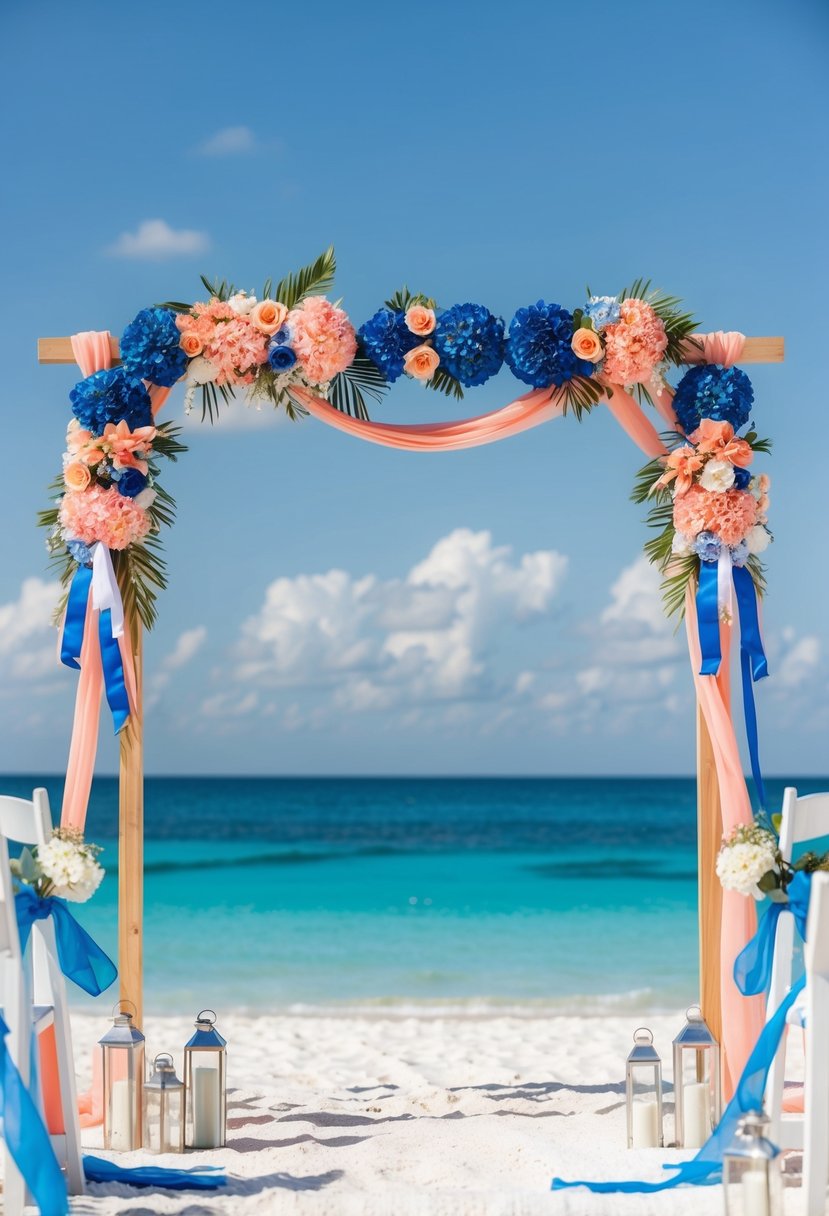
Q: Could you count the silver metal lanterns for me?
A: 6